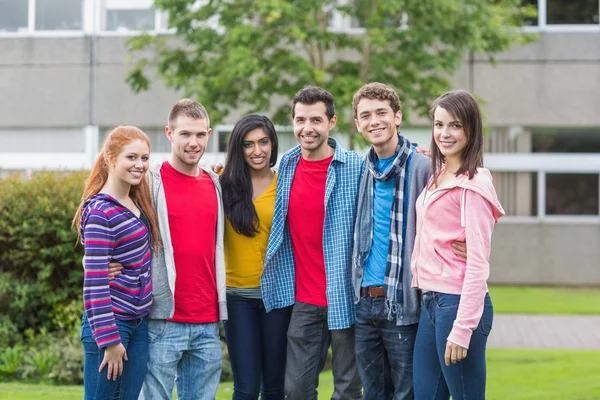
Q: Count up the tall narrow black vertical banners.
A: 0